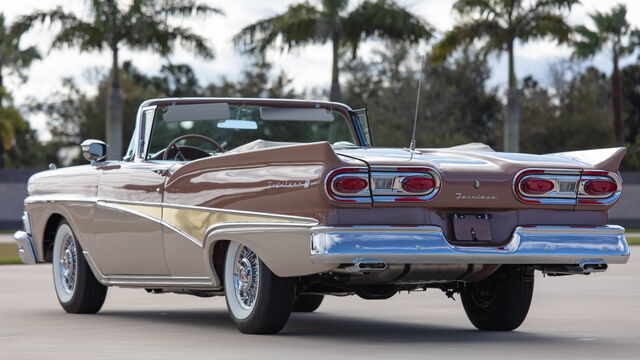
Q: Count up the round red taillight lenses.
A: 4